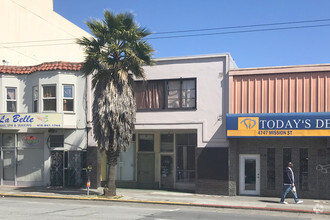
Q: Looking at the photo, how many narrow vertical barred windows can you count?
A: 3